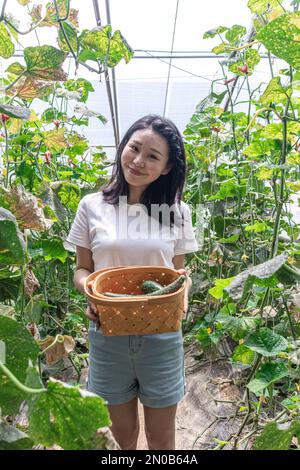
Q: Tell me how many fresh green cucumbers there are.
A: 3